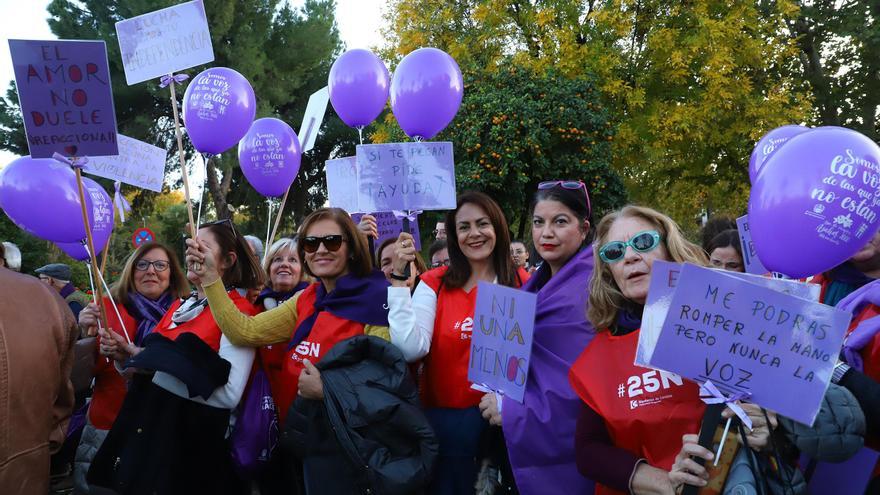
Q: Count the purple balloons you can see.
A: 8